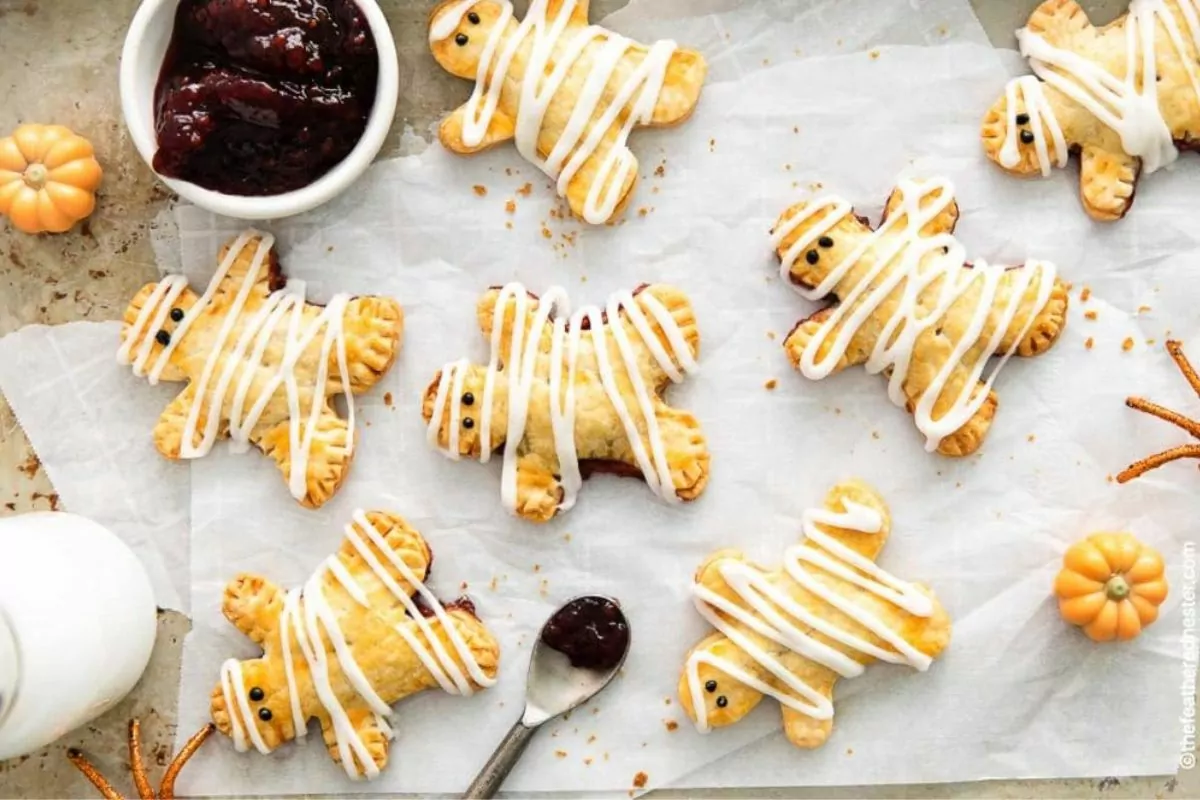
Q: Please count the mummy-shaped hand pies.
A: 7